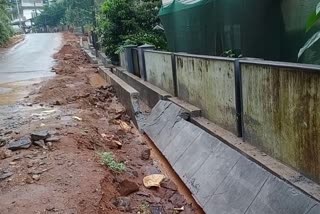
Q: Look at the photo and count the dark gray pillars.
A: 4